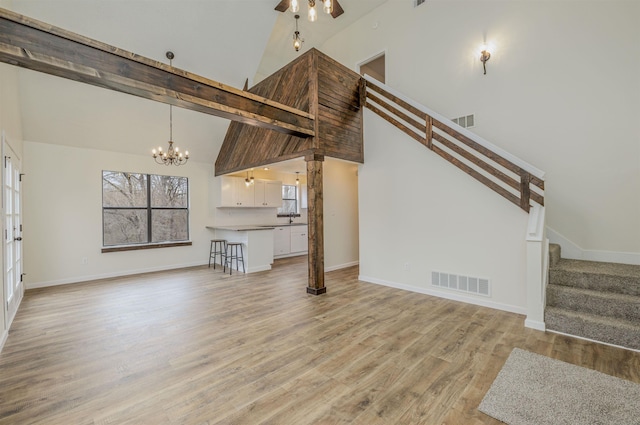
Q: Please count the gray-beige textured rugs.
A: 1